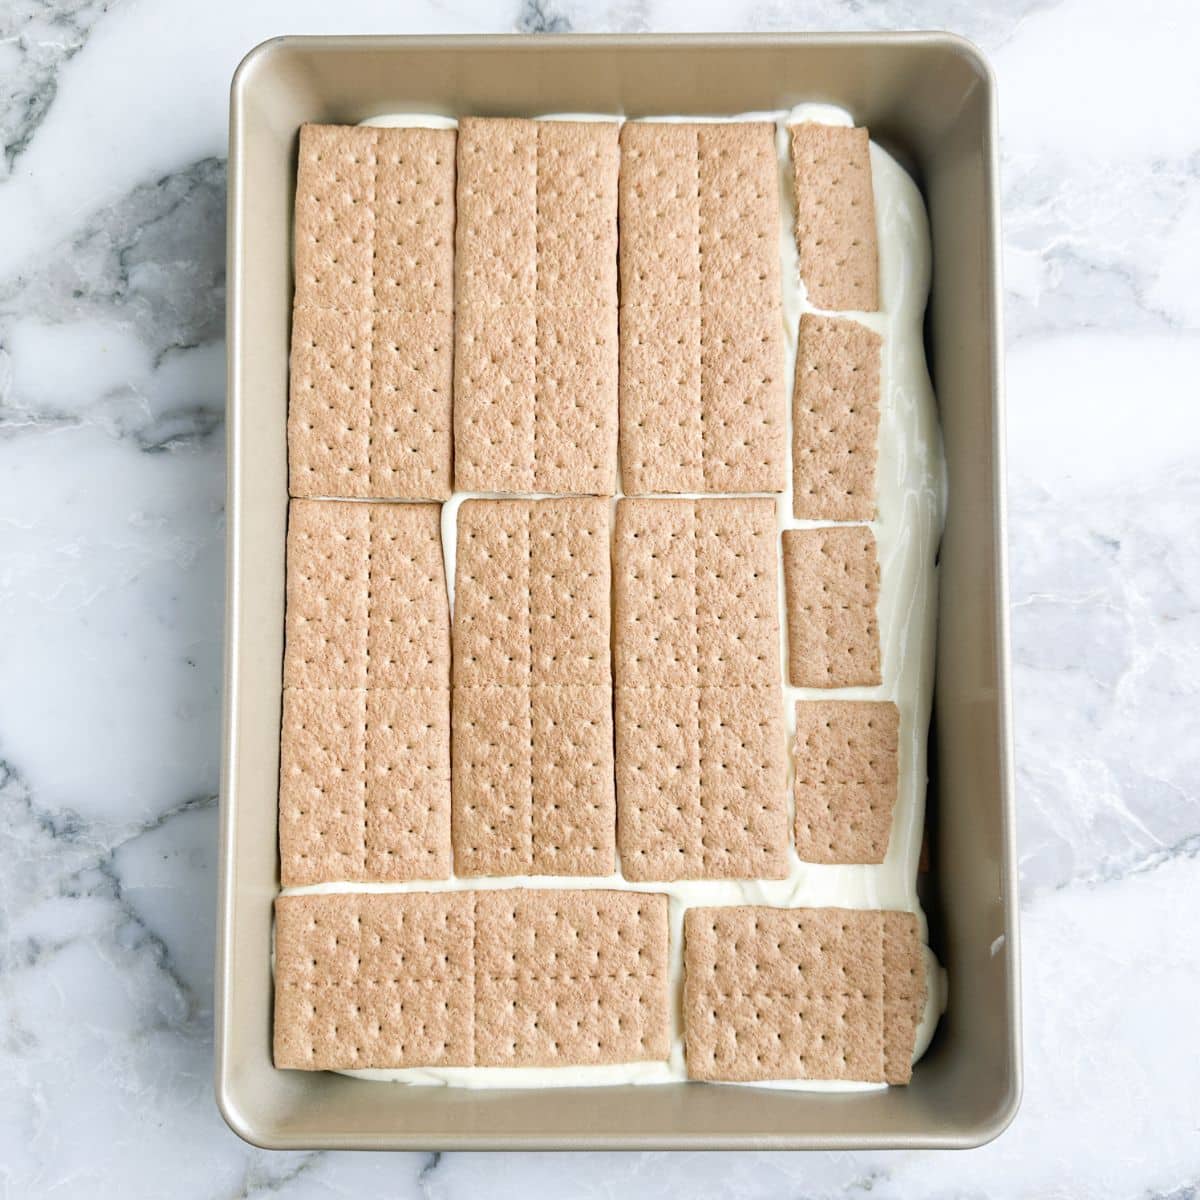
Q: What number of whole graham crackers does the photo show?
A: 7